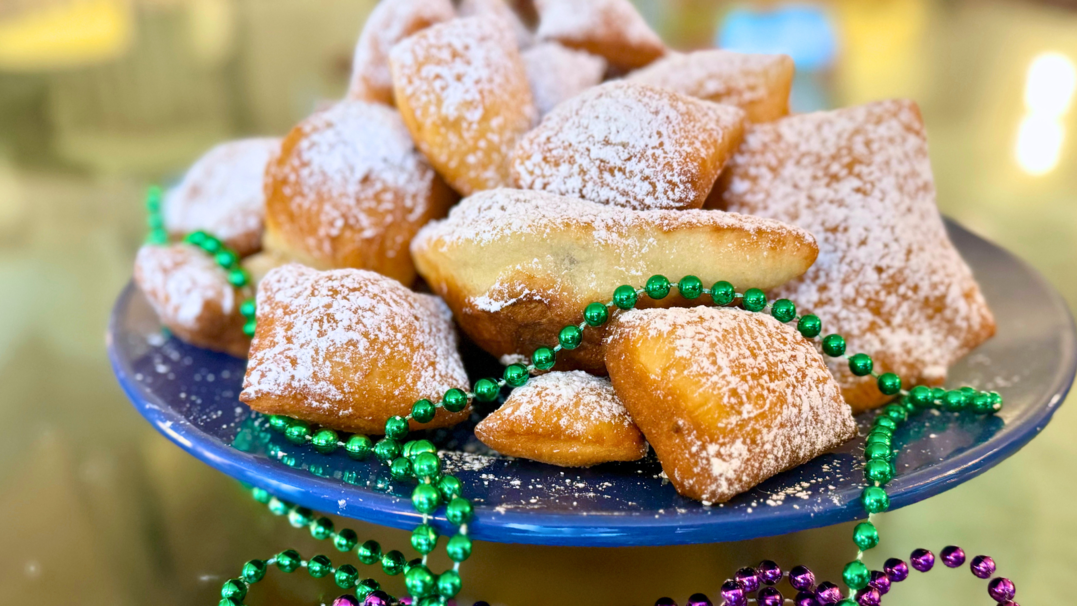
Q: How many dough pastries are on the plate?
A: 15